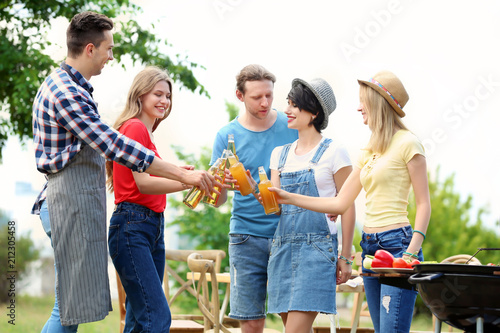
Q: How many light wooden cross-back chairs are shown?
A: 2